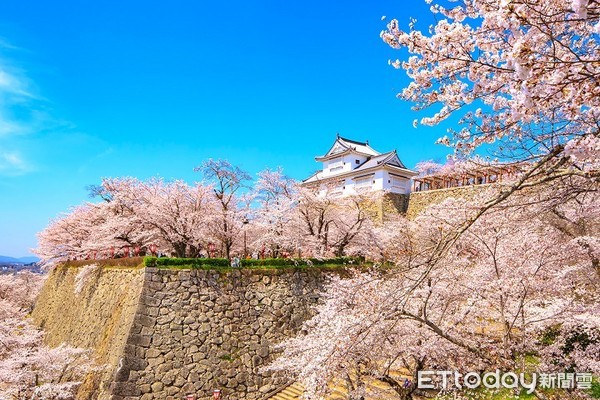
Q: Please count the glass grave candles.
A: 0